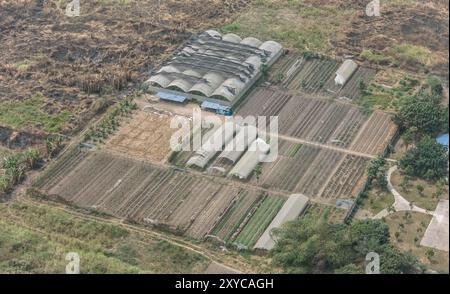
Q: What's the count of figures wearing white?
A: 0